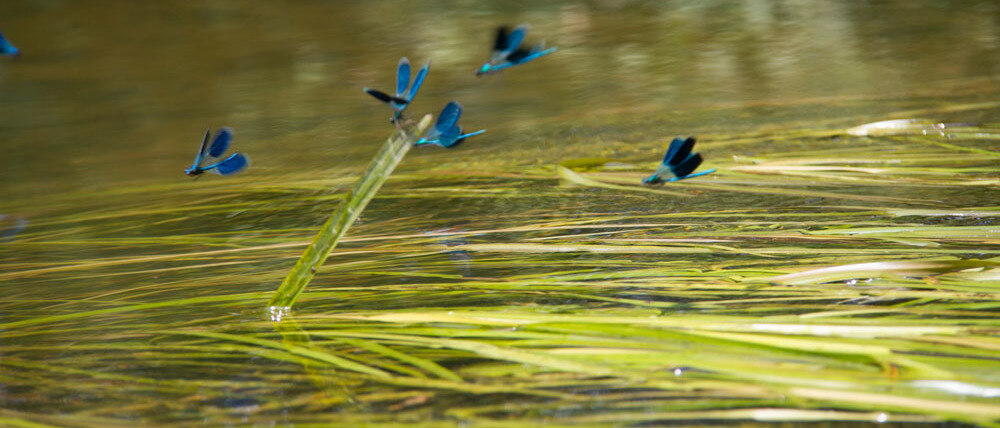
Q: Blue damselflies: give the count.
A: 6